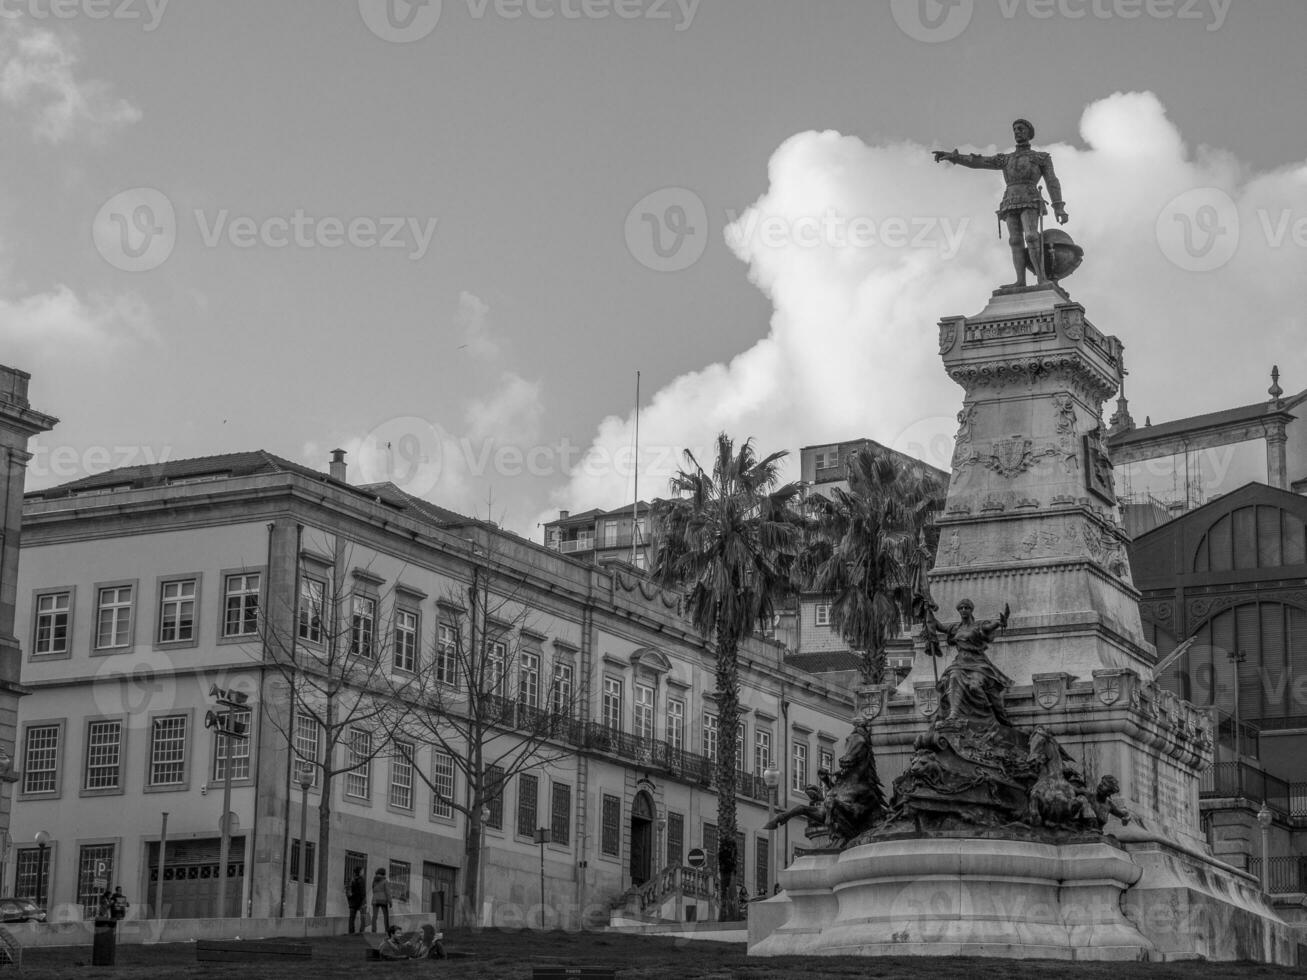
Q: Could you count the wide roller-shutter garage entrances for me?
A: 1